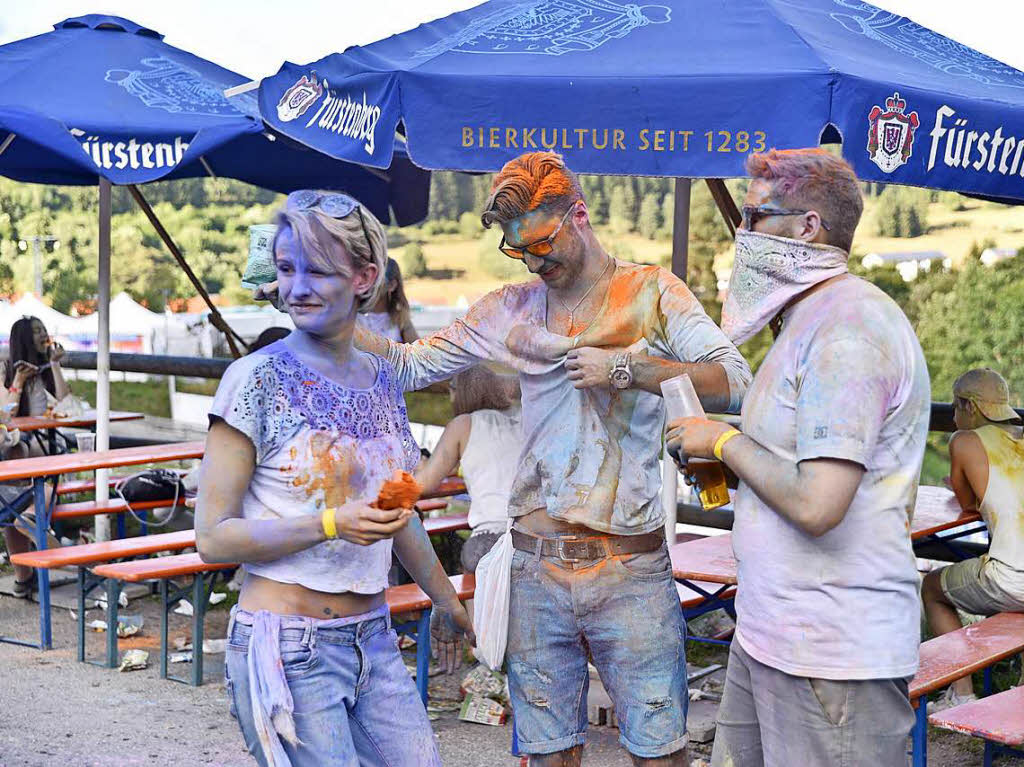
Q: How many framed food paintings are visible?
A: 0